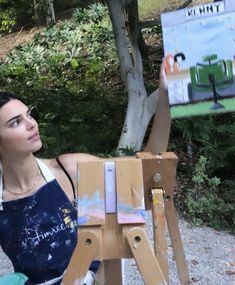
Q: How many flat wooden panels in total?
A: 2